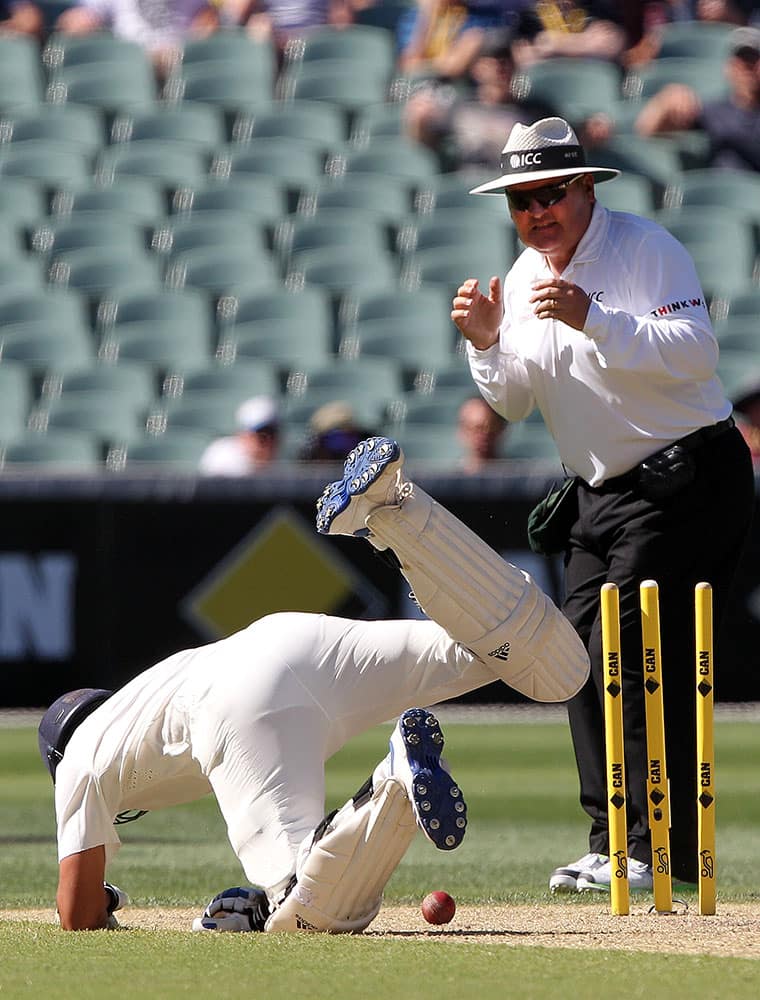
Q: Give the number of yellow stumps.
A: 3